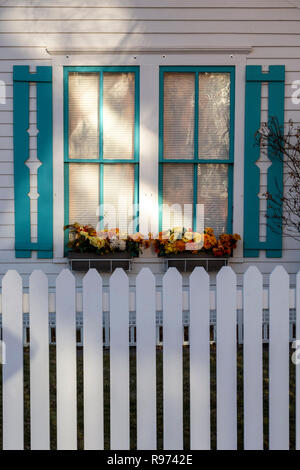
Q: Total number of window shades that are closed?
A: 2